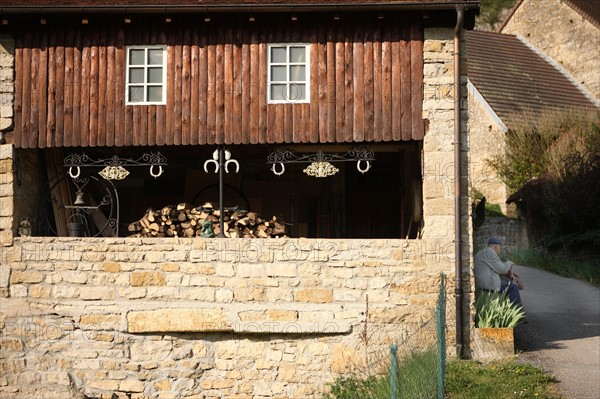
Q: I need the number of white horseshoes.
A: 6